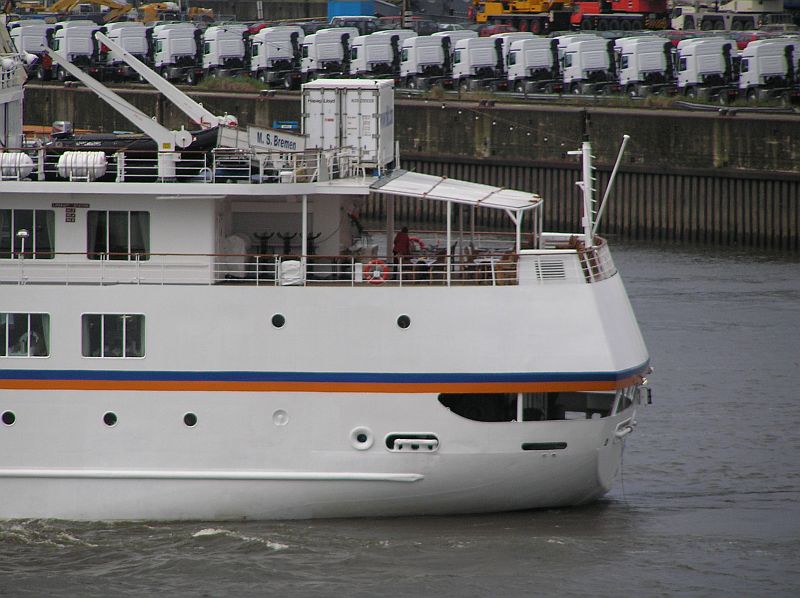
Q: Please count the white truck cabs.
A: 15